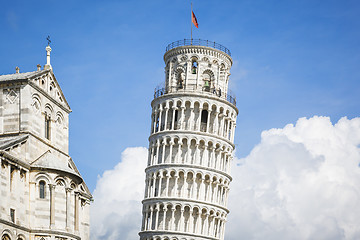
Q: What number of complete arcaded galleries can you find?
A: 4